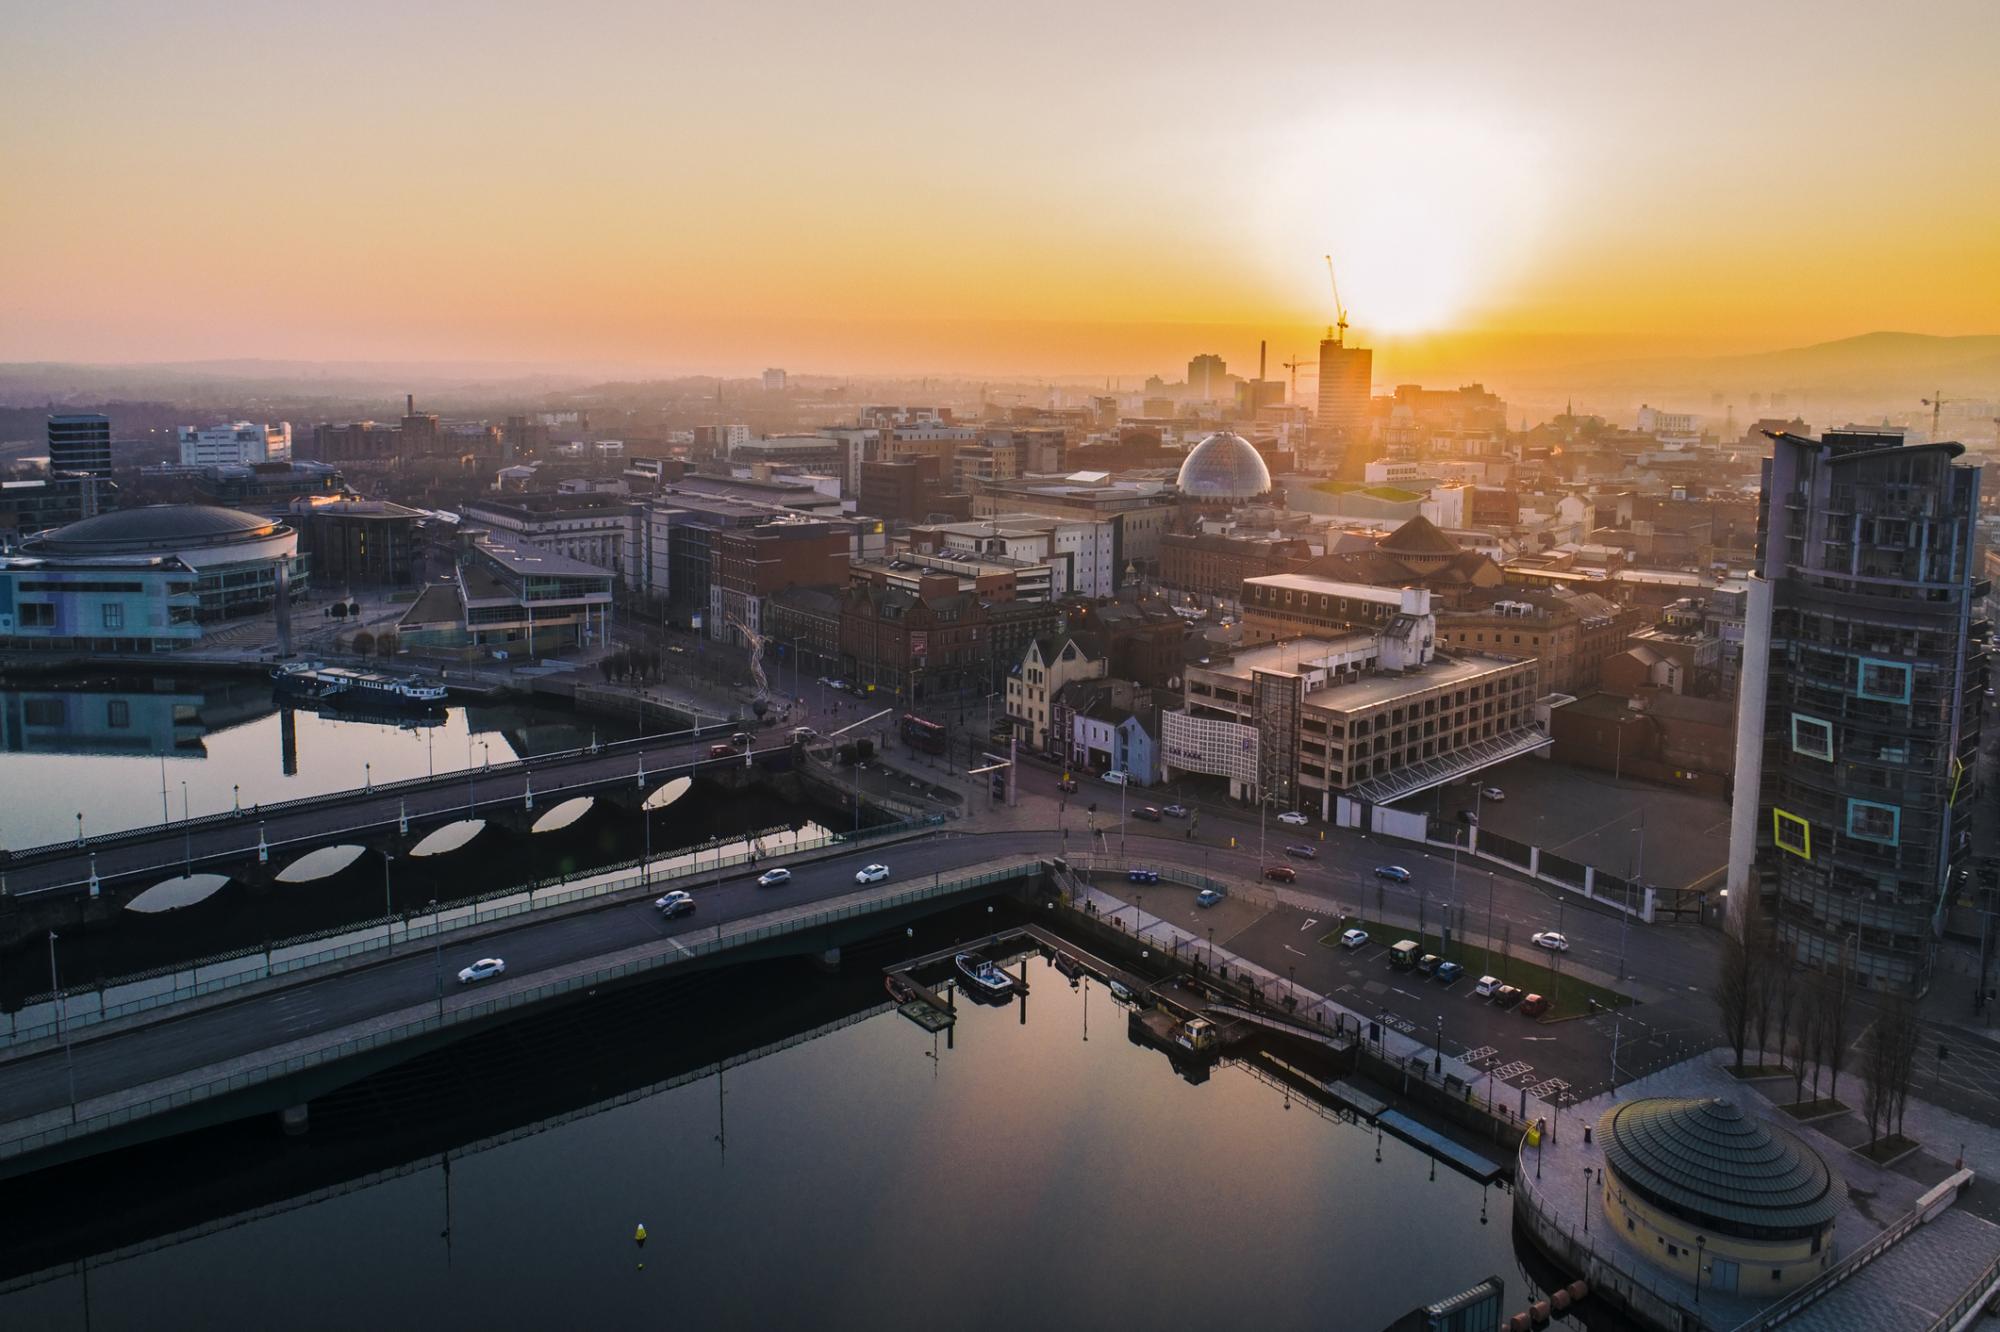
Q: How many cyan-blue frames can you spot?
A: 3